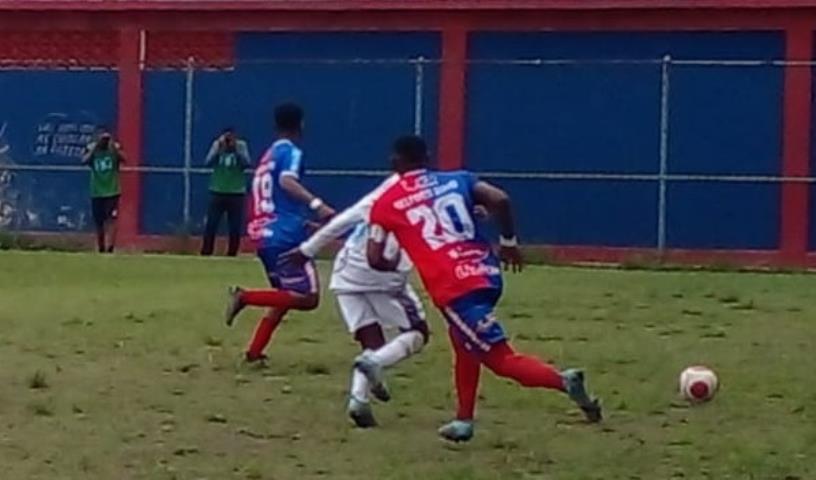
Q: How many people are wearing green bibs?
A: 2